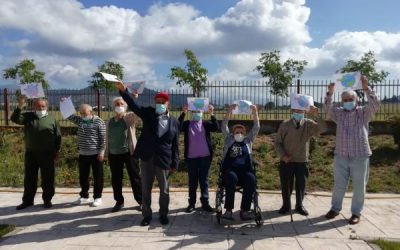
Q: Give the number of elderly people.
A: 8